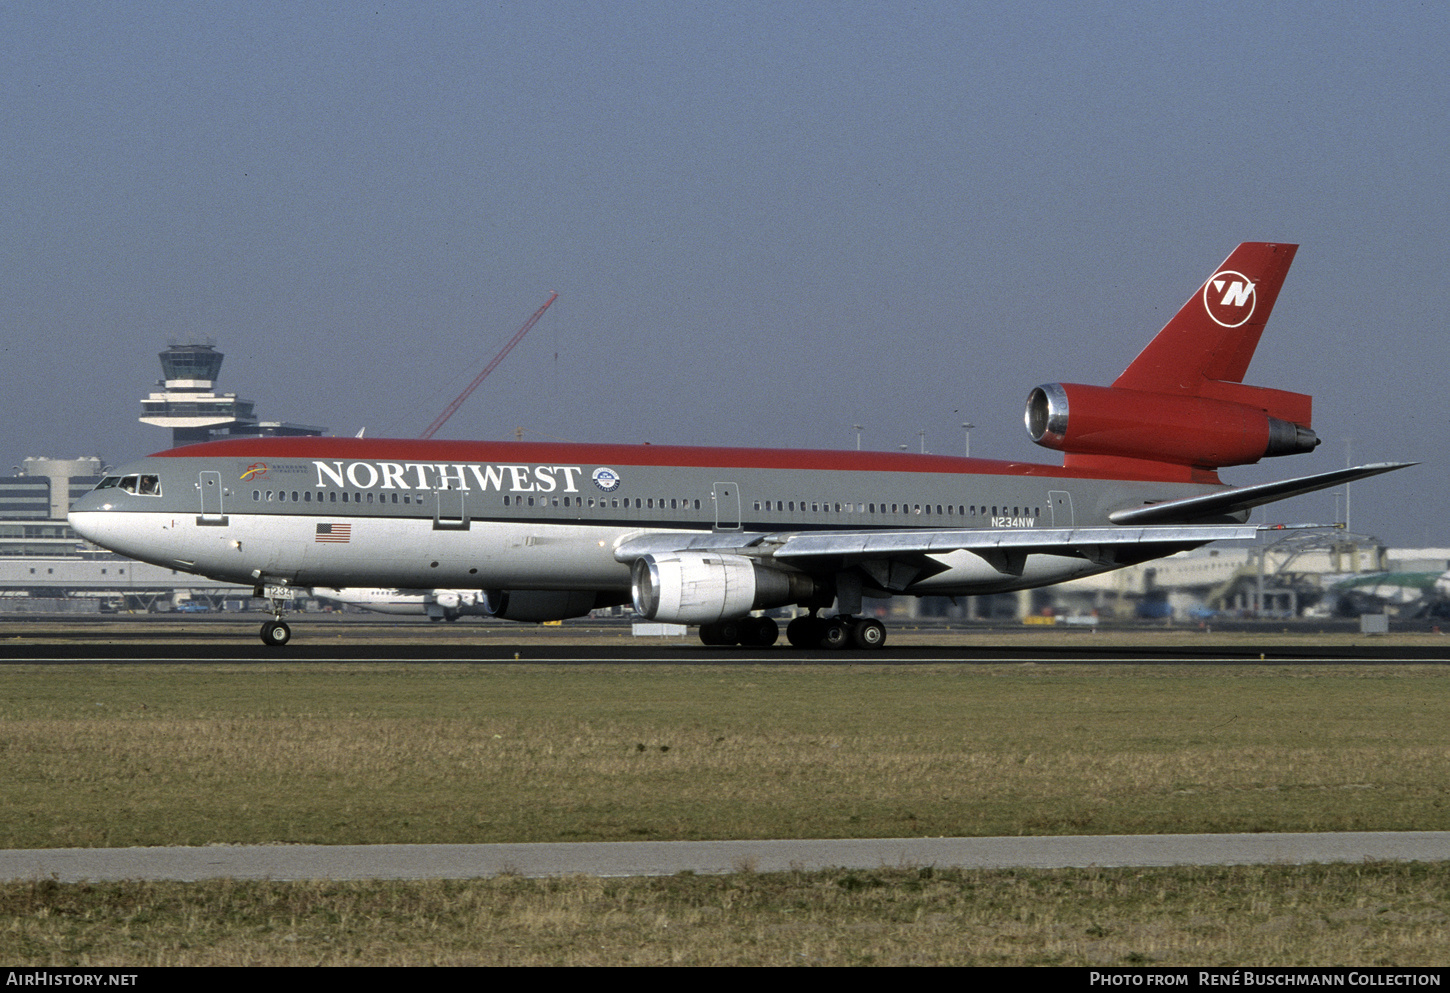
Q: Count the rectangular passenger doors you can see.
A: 4